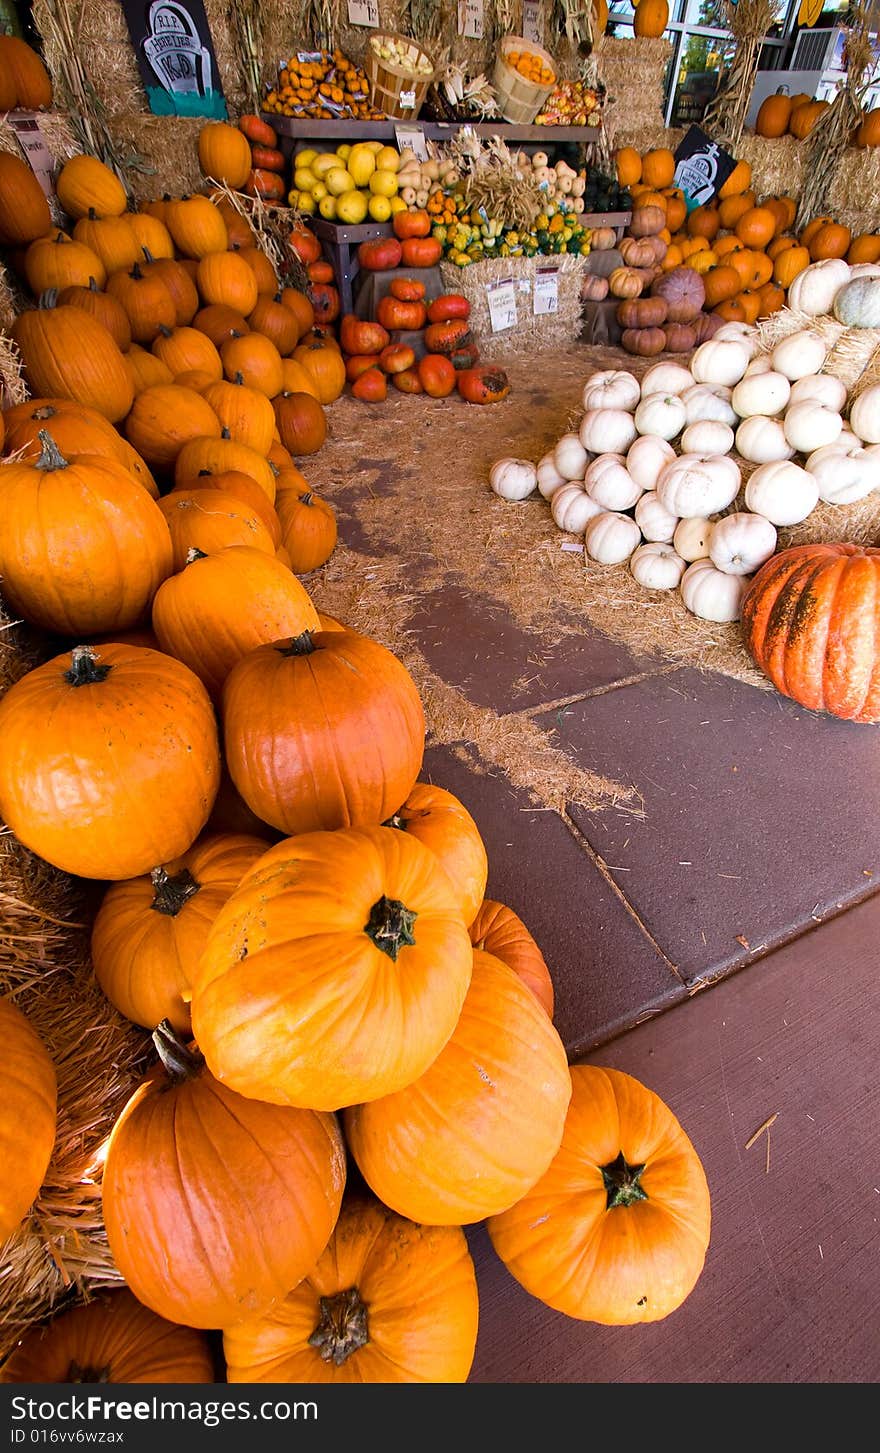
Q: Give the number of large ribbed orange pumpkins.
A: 1